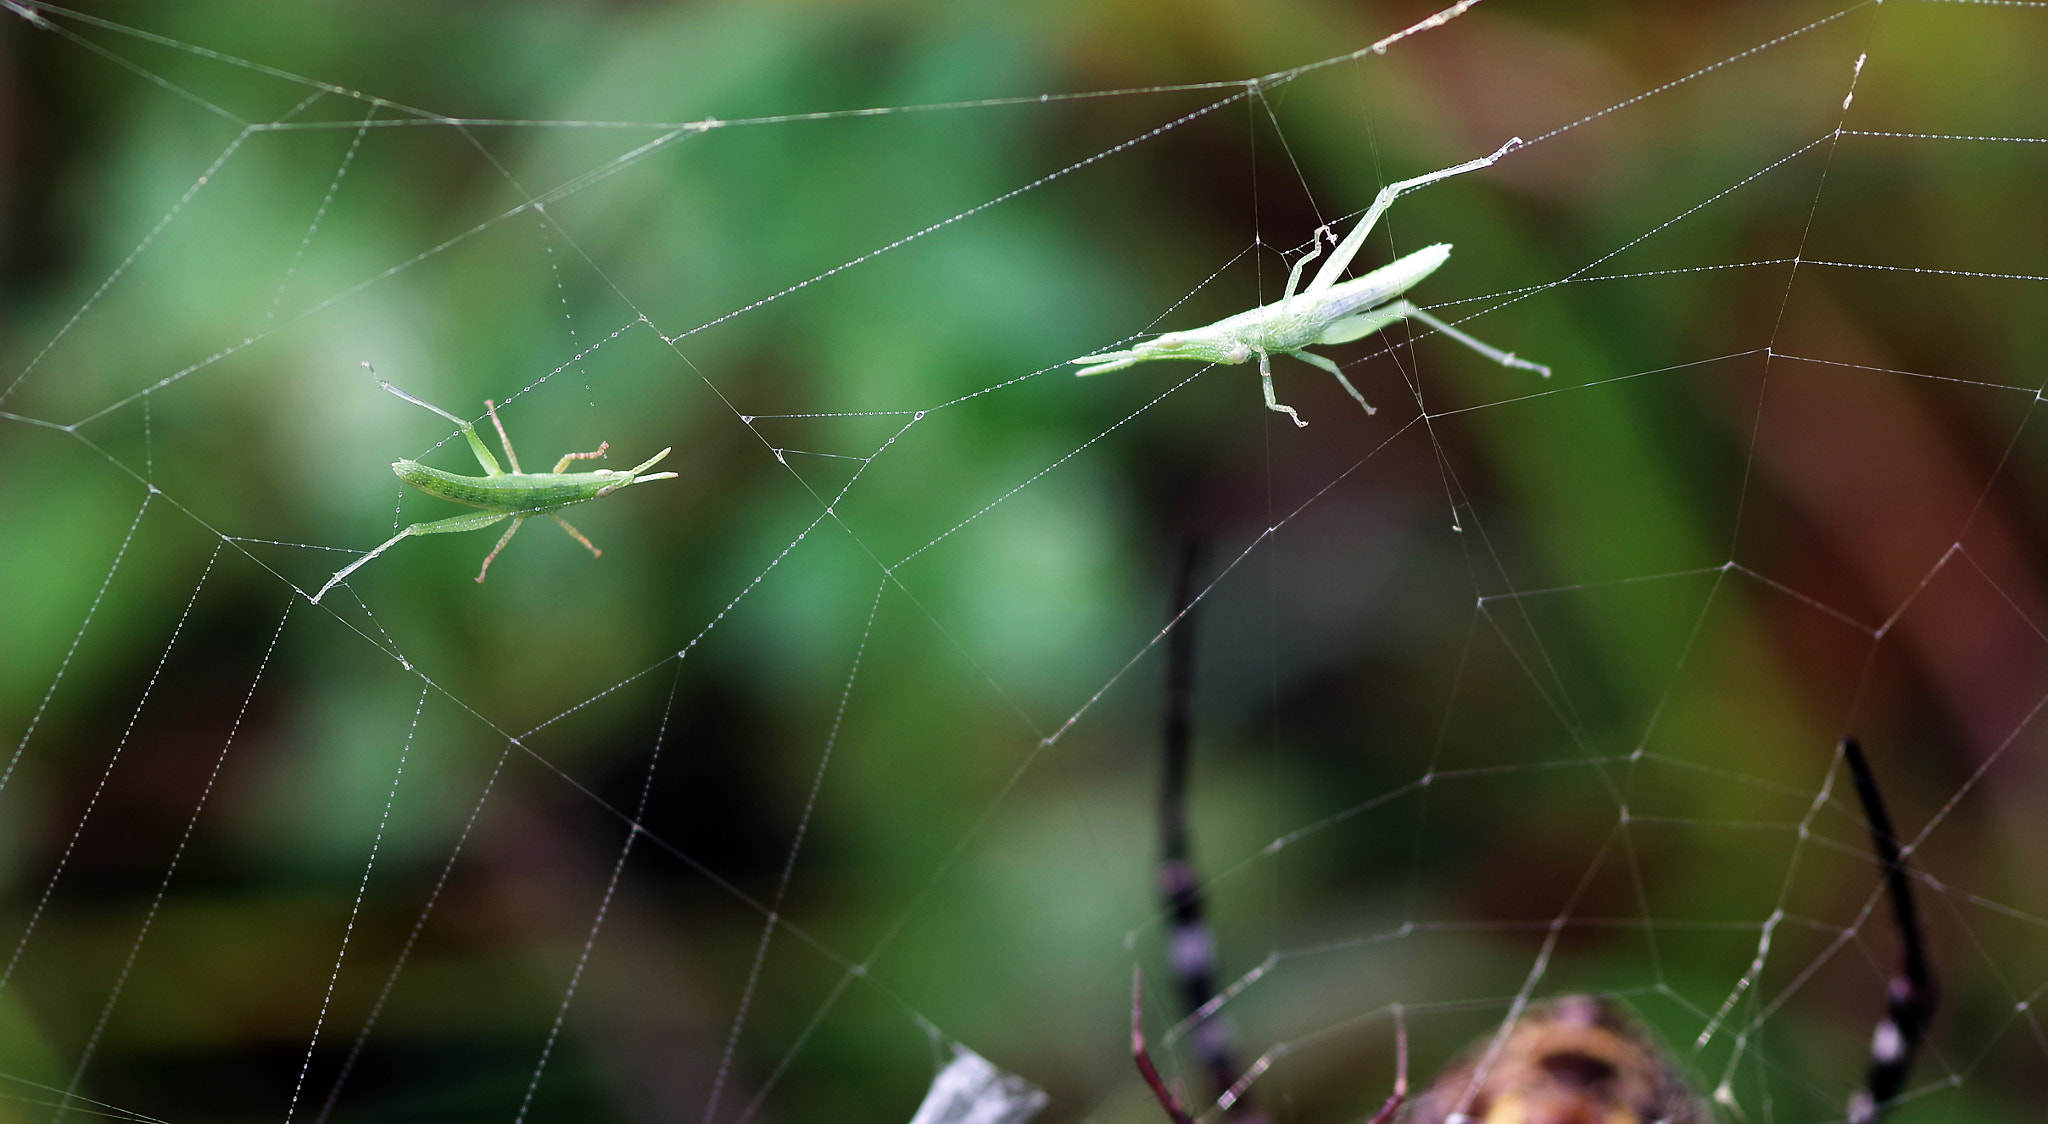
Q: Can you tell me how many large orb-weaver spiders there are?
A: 1